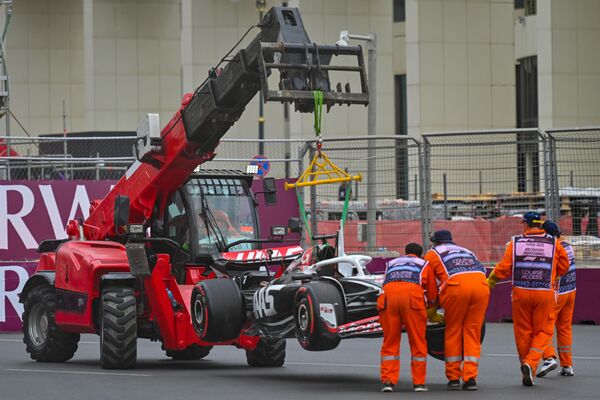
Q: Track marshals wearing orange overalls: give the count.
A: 4